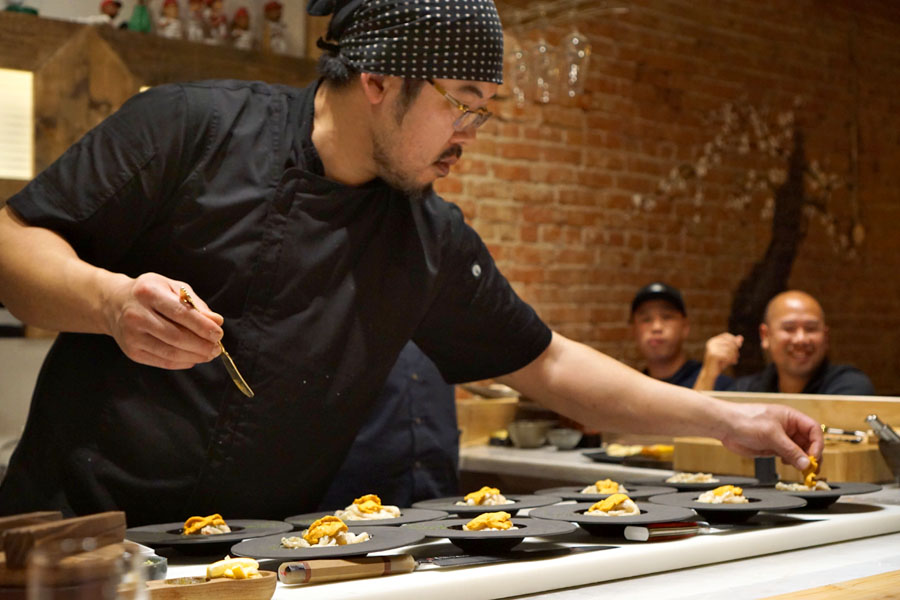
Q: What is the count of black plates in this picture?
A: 10